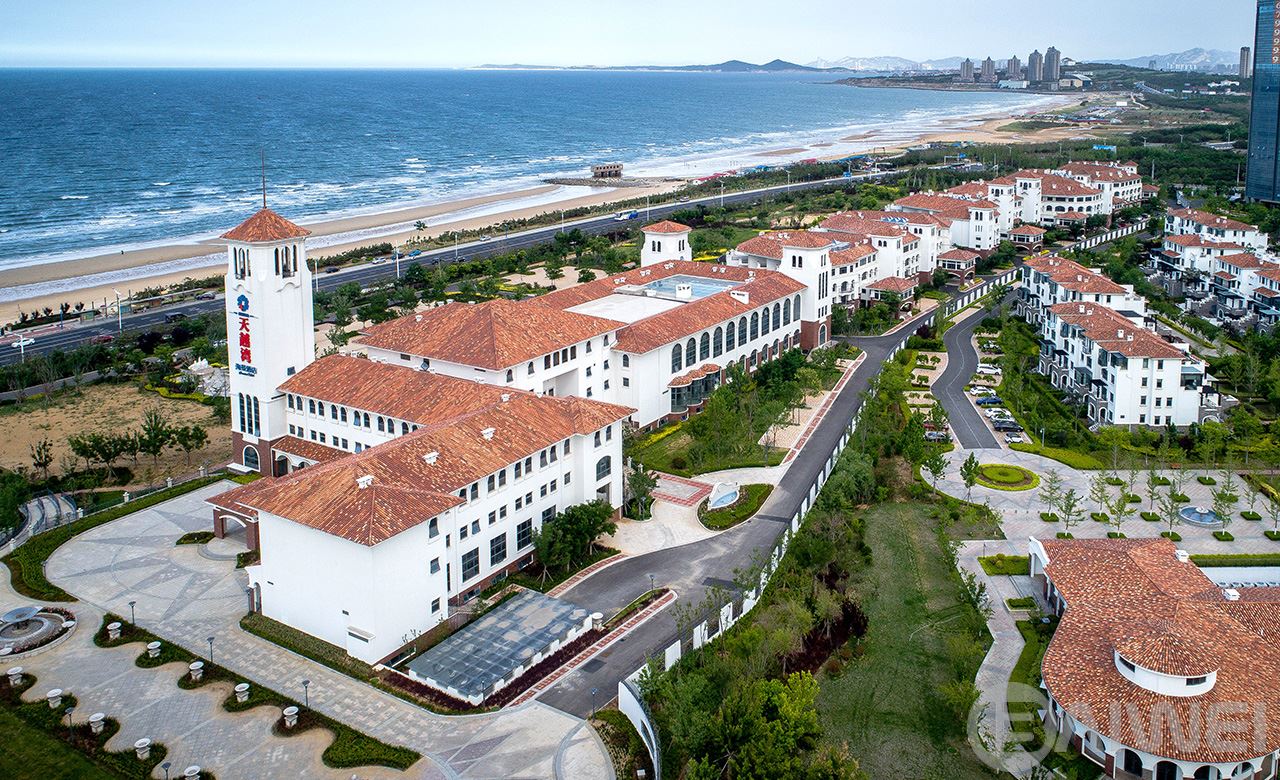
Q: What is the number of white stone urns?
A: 10